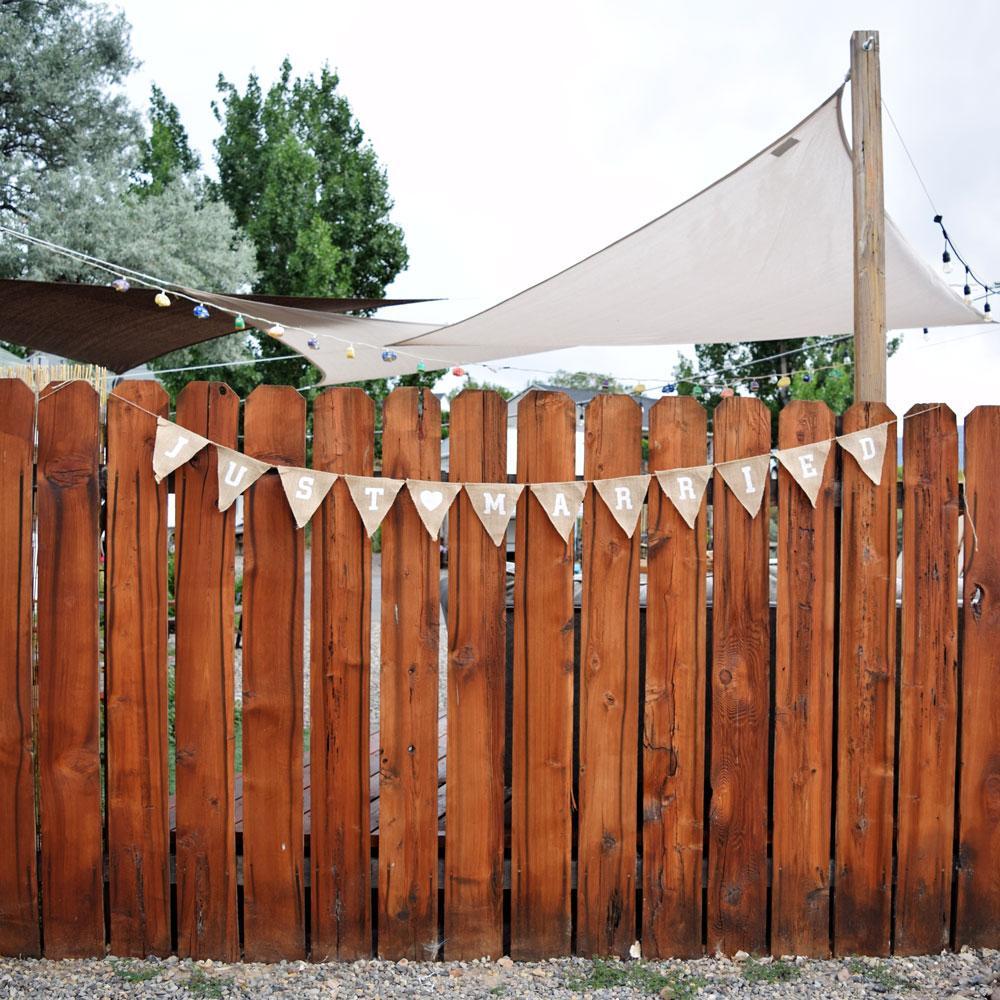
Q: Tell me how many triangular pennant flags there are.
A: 12